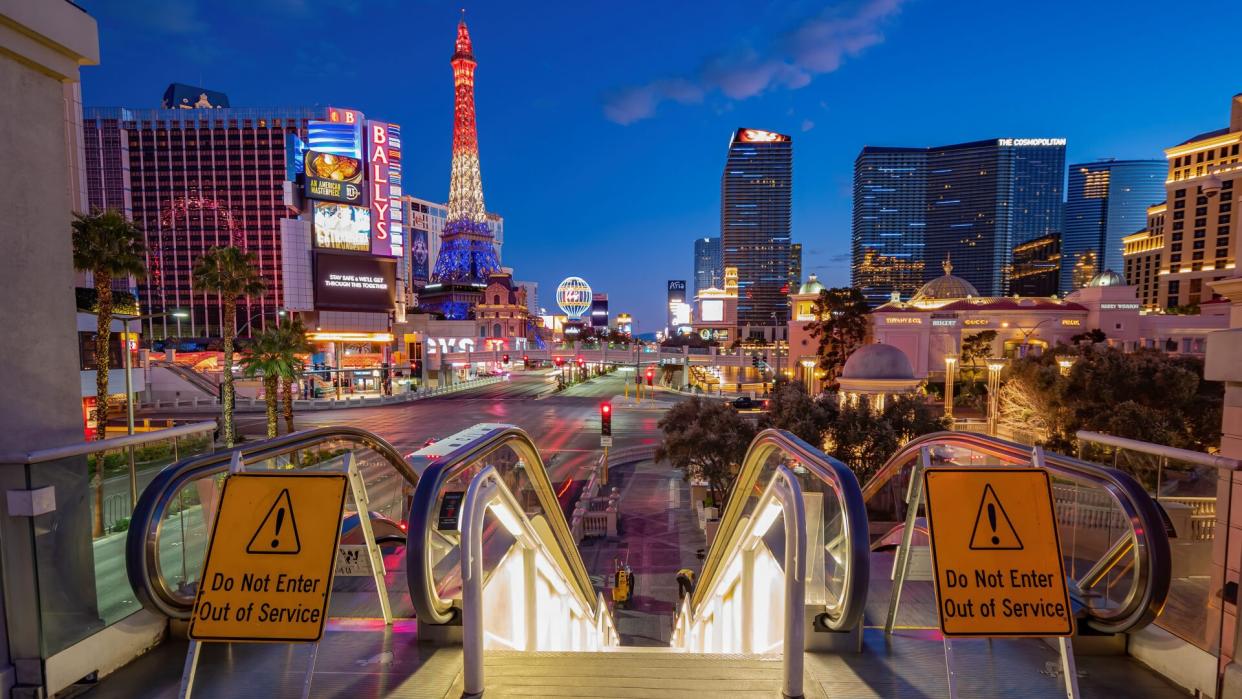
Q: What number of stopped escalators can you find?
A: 2